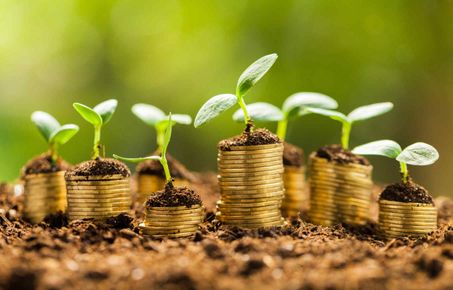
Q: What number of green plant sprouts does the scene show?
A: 8